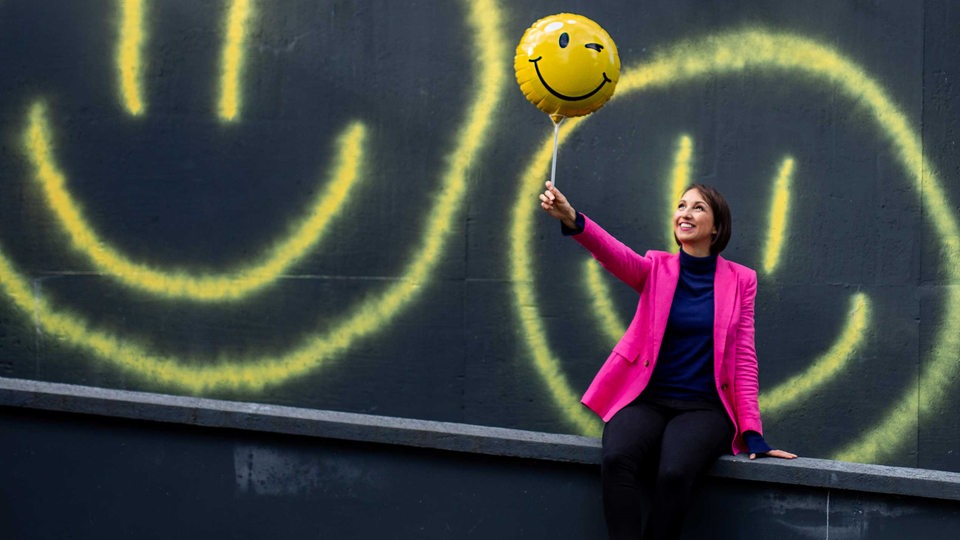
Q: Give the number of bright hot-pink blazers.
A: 1